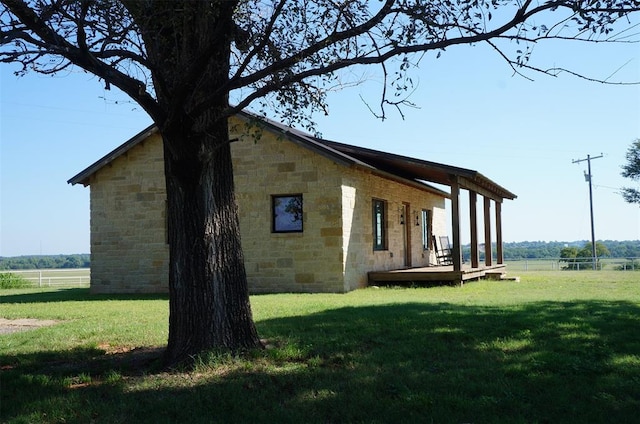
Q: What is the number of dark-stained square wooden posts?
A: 4